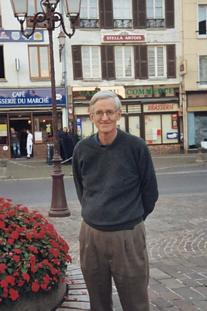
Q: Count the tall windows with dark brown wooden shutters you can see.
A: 6